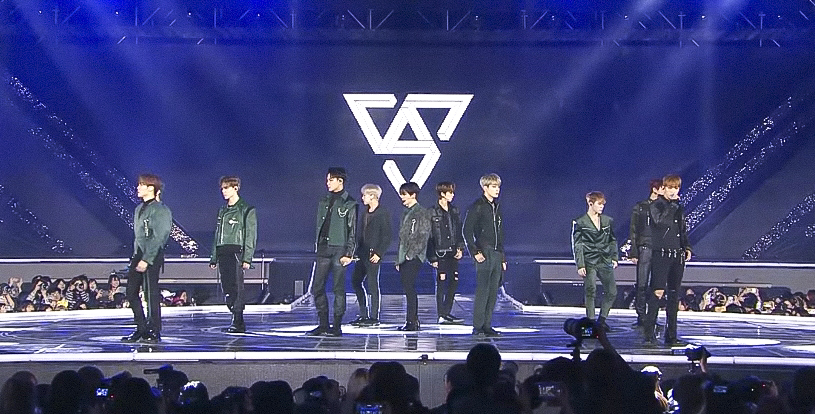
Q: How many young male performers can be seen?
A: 10